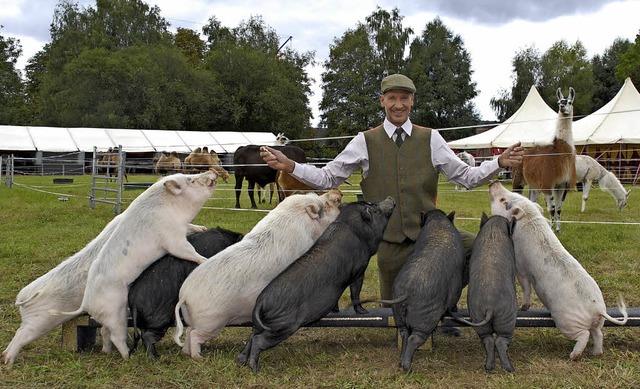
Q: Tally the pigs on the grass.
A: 8